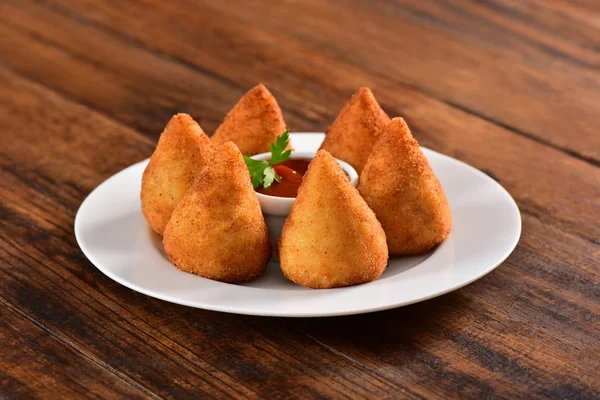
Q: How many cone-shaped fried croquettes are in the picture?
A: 6